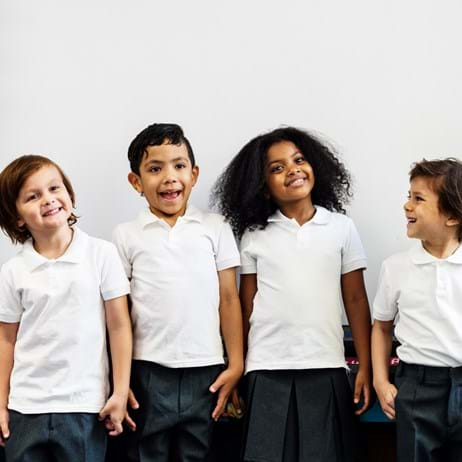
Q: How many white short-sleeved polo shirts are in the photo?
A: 4